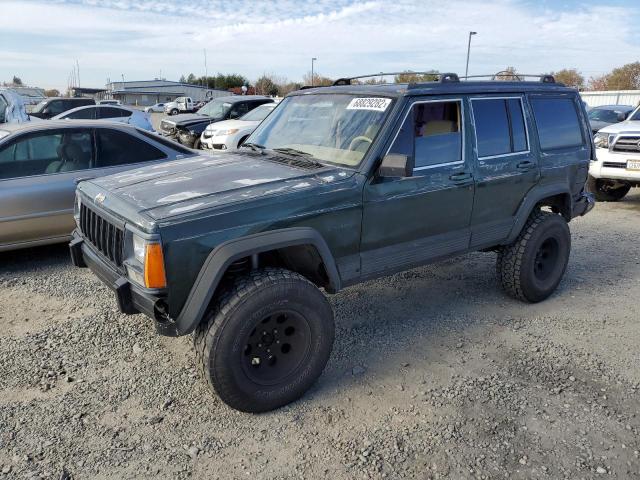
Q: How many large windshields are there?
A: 1